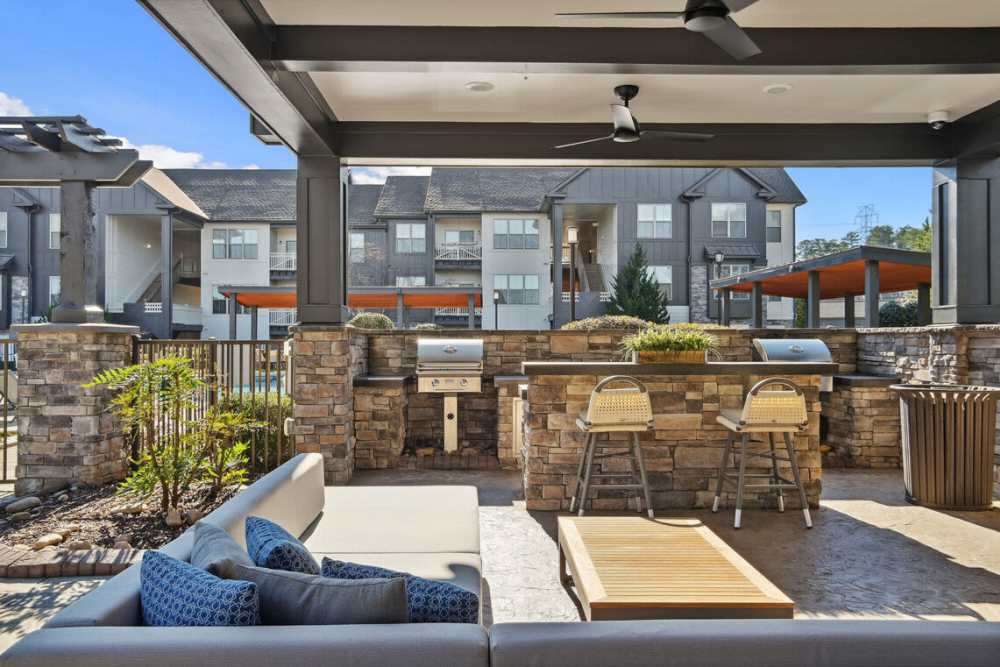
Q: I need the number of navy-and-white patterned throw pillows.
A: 3